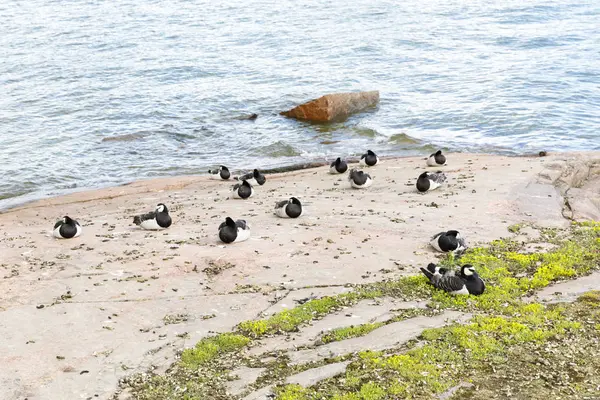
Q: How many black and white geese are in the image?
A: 14